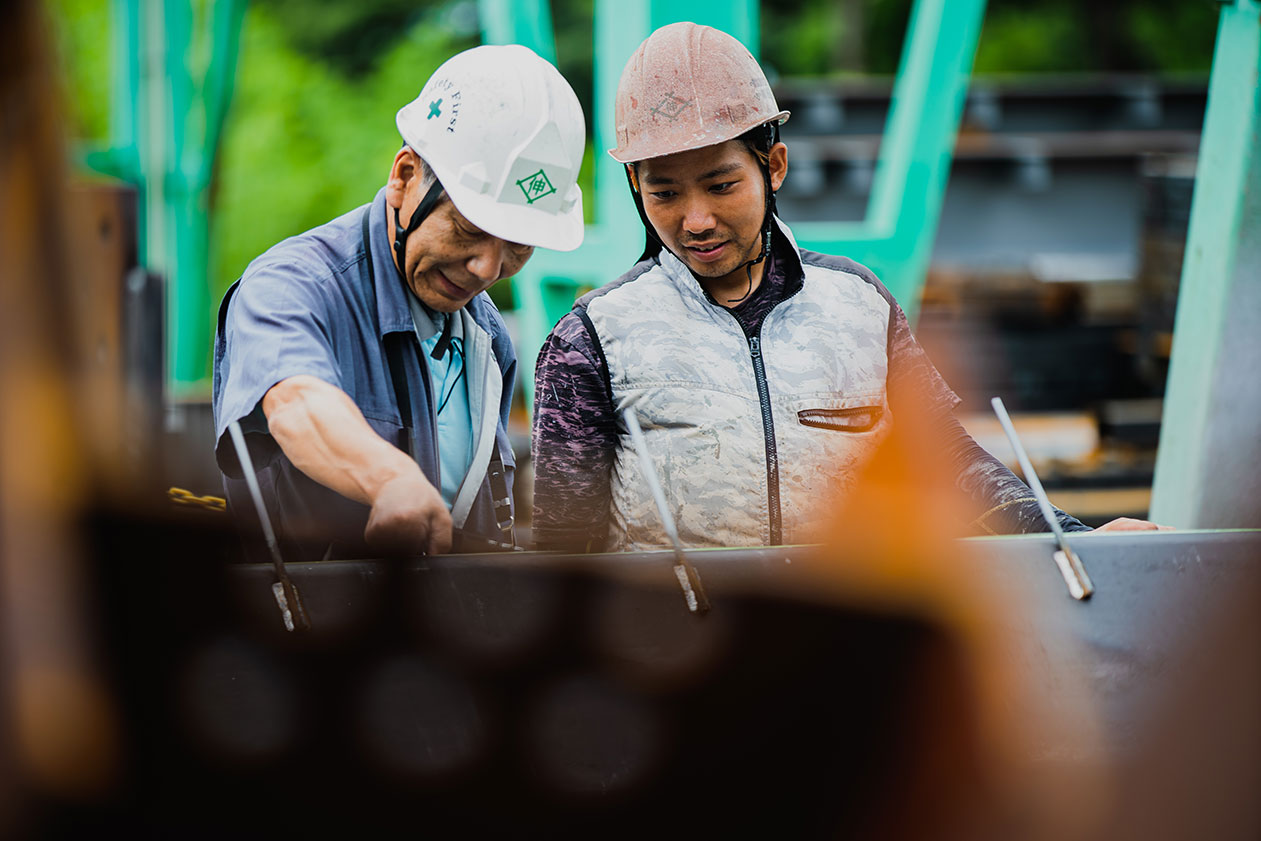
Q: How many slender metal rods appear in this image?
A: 3